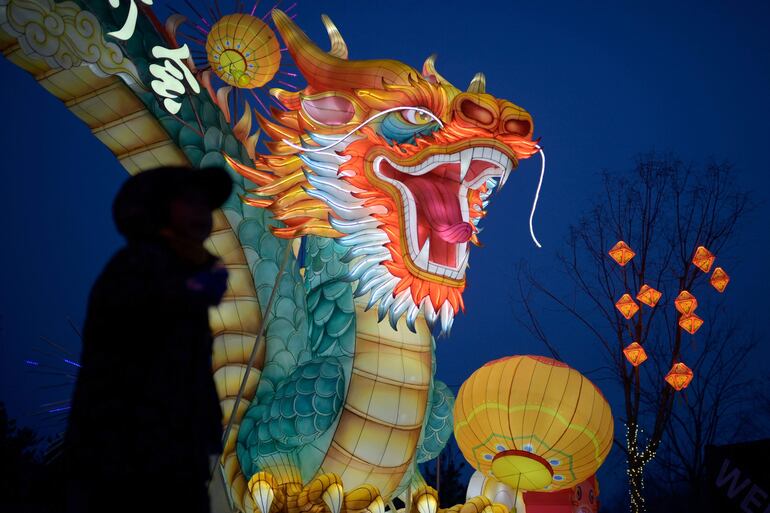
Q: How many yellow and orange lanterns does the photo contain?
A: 11